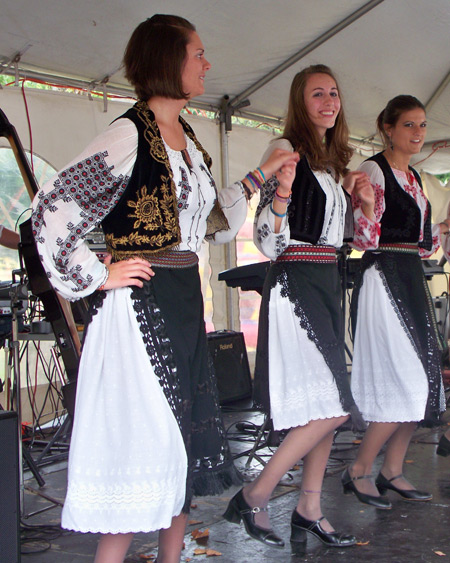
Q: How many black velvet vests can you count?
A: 3